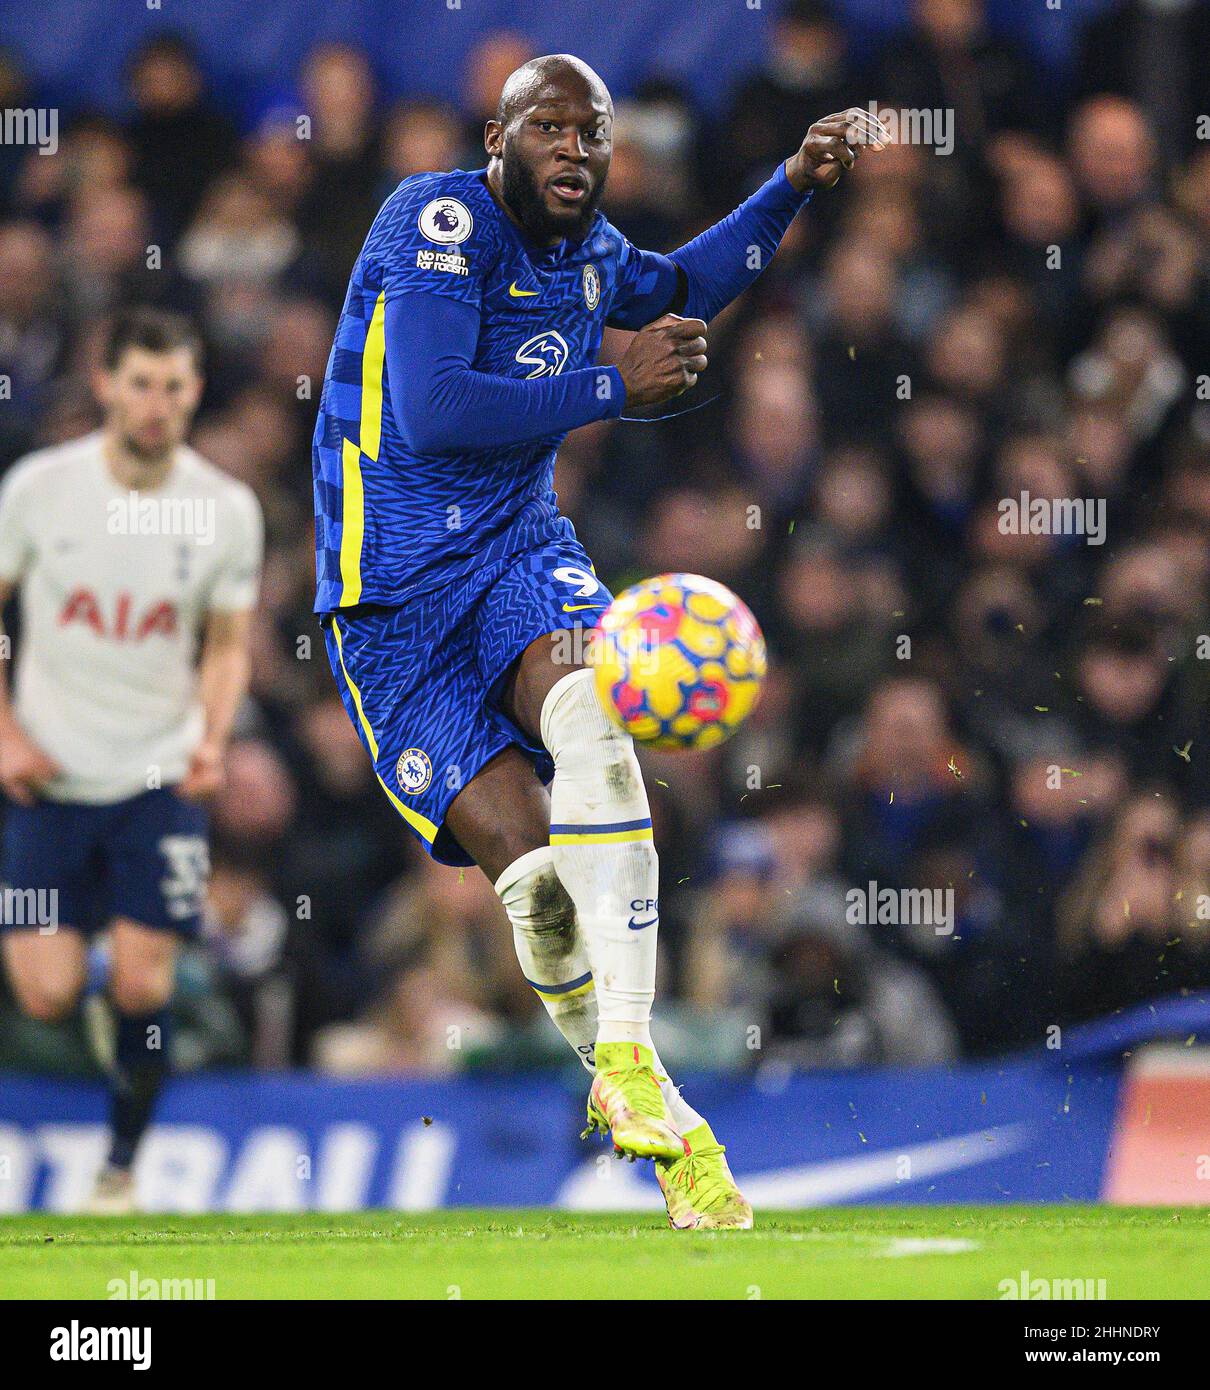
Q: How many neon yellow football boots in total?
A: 2